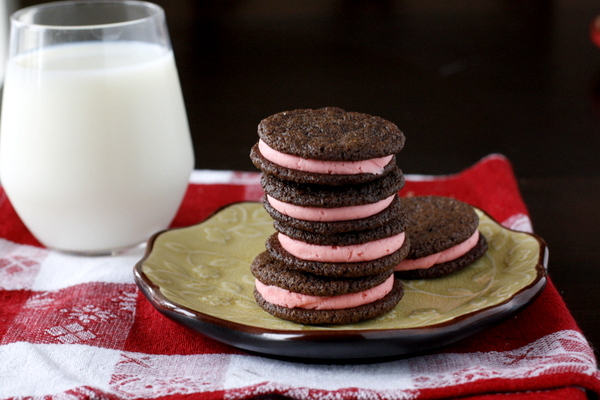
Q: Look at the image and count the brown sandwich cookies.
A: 5